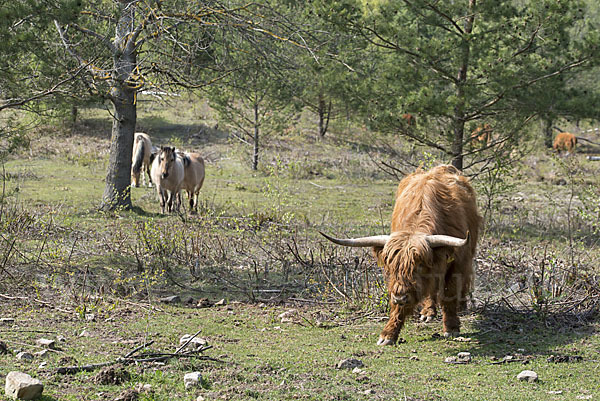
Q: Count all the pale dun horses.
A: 3